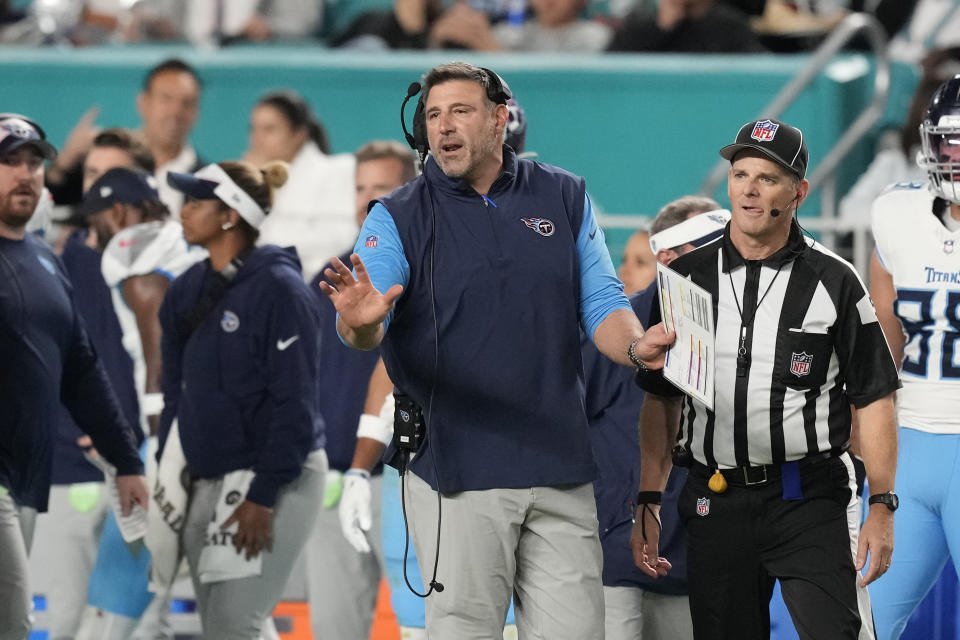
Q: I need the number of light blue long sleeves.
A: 2